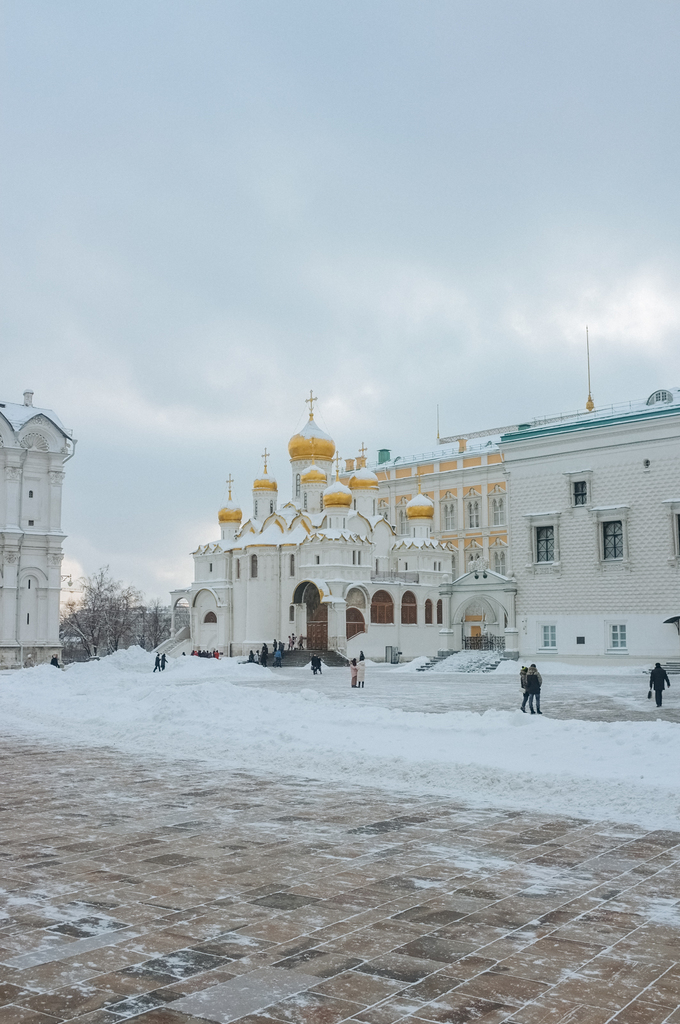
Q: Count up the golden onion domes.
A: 7